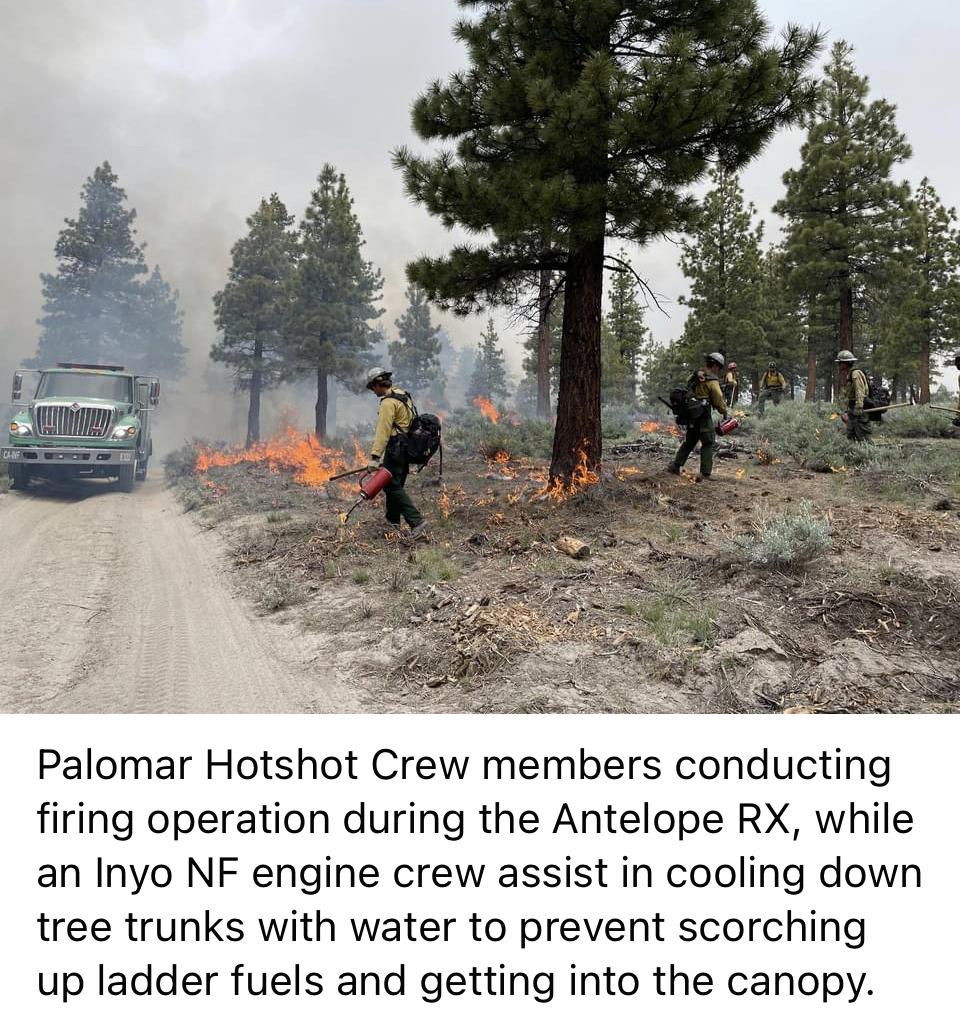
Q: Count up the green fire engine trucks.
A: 1